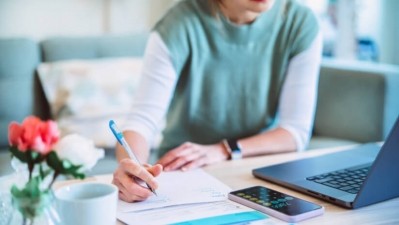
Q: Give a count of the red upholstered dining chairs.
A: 0